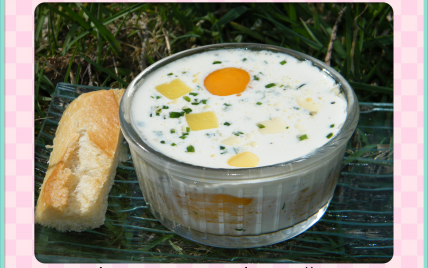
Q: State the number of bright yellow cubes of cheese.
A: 3